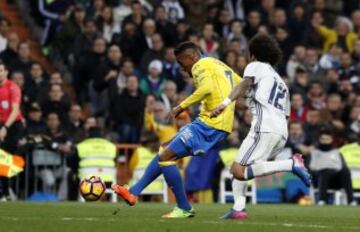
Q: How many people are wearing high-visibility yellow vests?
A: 4